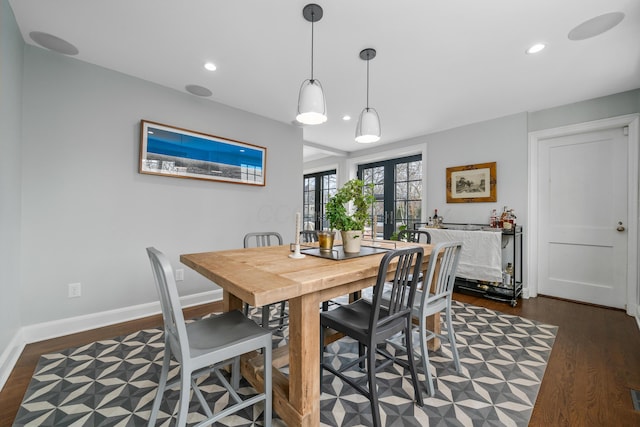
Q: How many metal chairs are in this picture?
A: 6